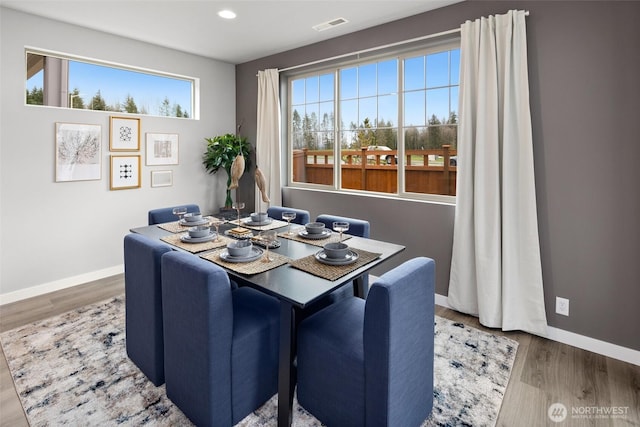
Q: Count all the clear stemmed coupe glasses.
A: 6